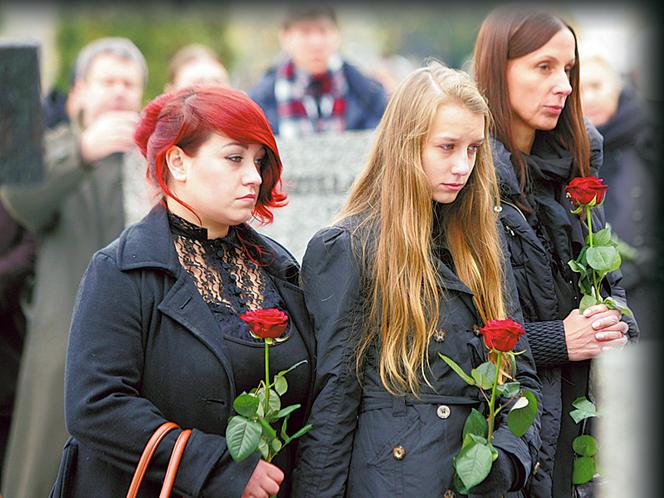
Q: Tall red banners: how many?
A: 0